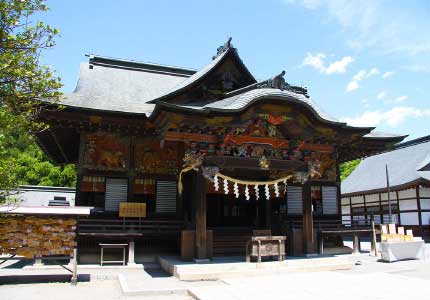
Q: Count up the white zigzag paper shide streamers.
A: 8